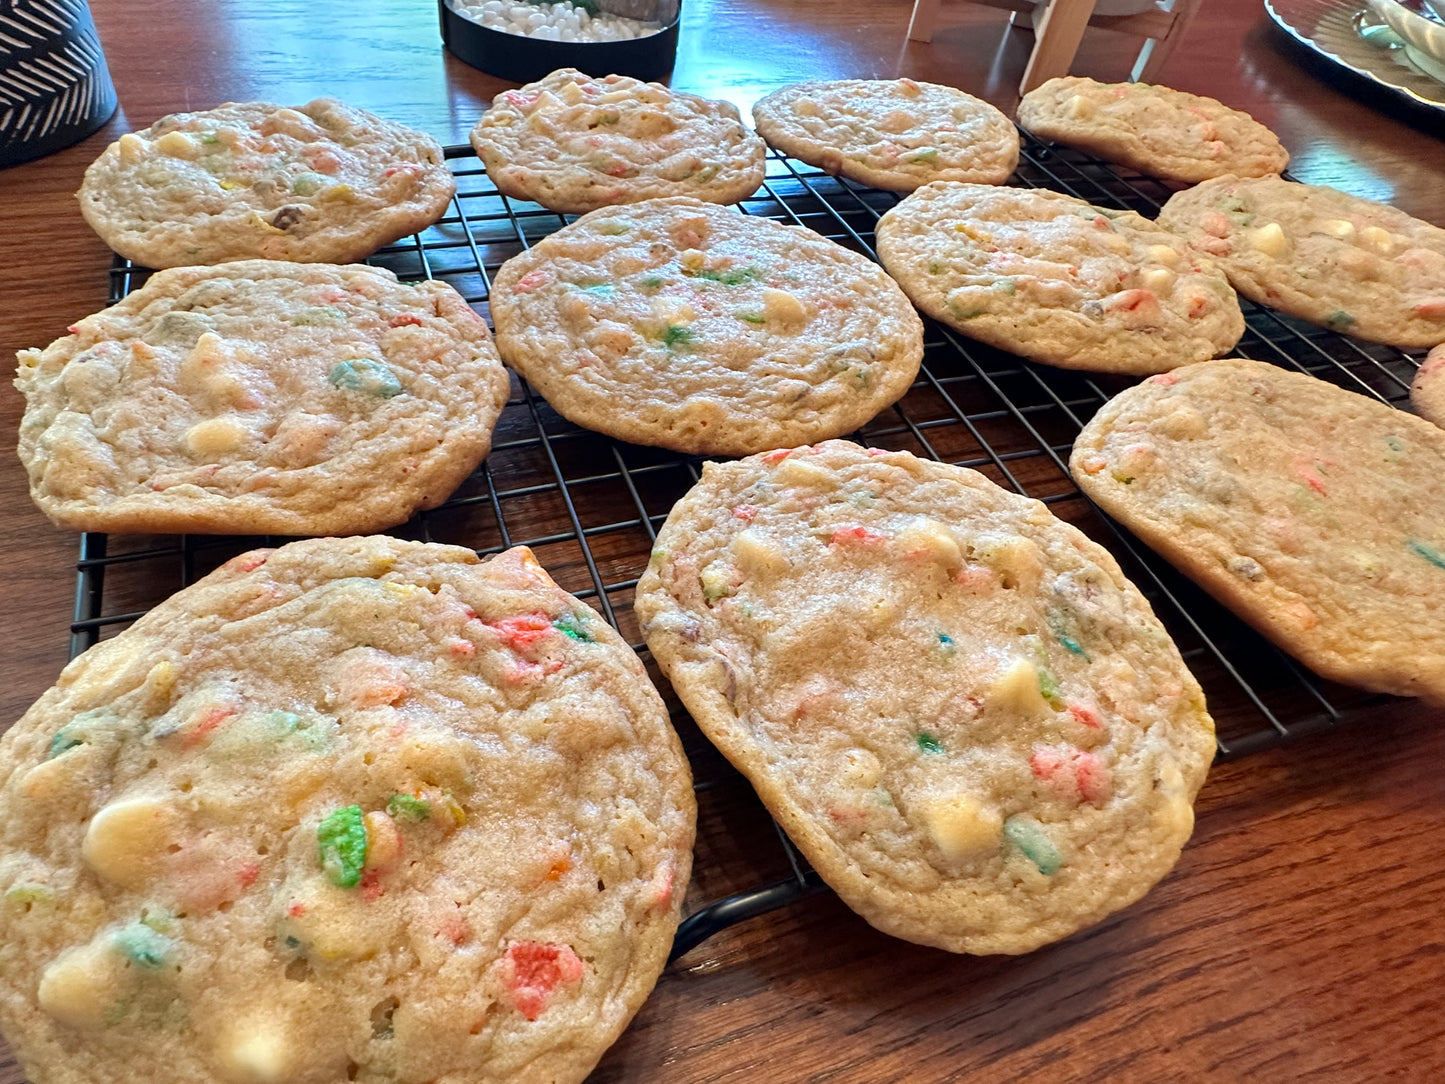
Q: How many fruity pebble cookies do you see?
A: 12